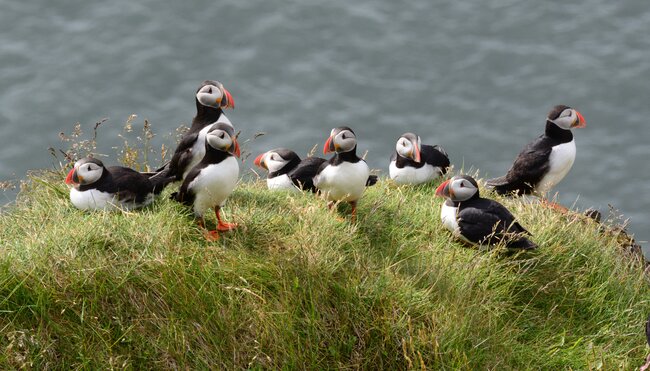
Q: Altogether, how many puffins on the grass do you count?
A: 8